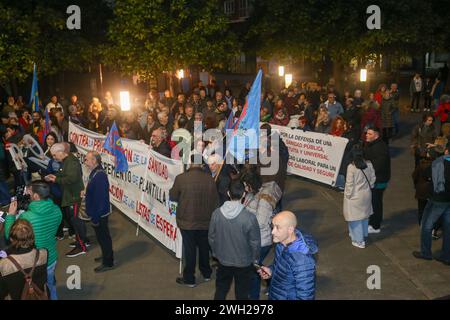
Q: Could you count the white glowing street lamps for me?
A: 5